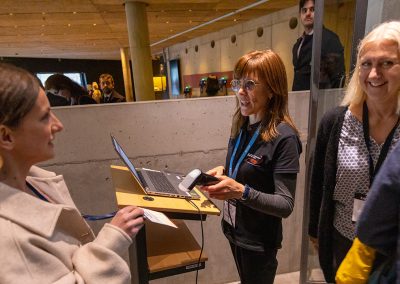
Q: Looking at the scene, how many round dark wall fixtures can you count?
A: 6